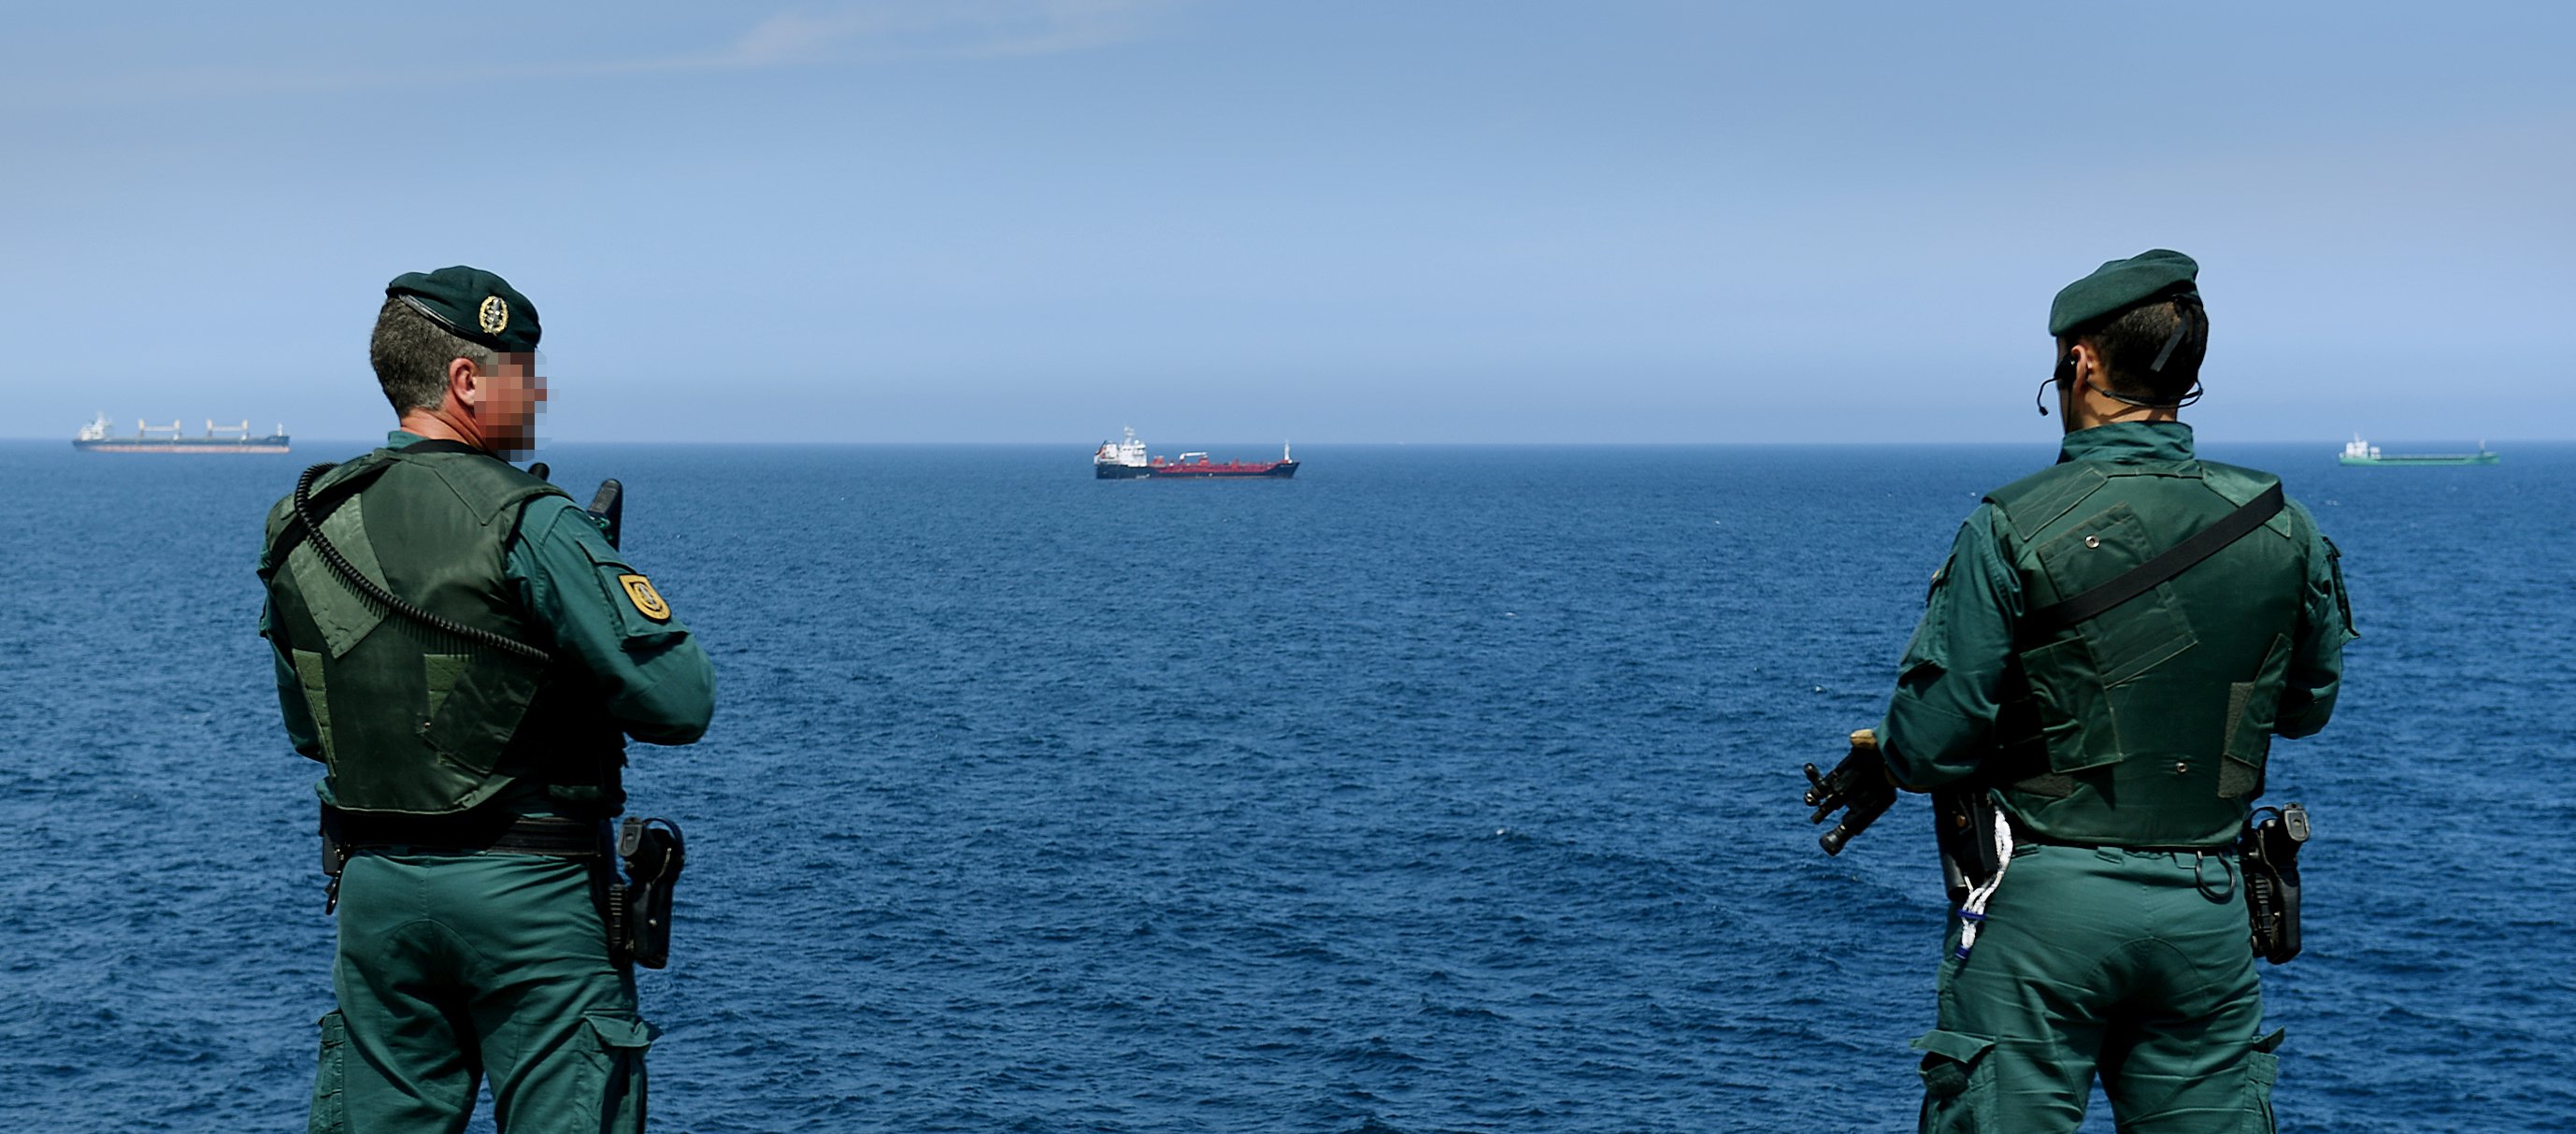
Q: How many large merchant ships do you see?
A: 3